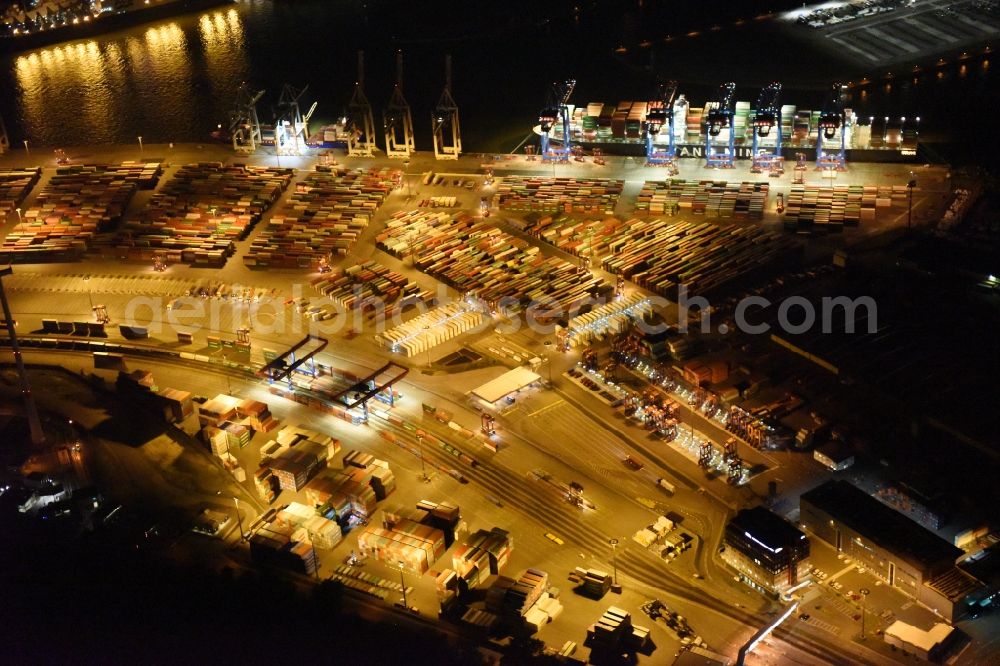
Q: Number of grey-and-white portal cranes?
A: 5